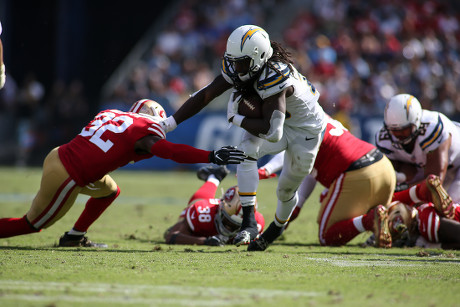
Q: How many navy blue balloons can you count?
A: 0